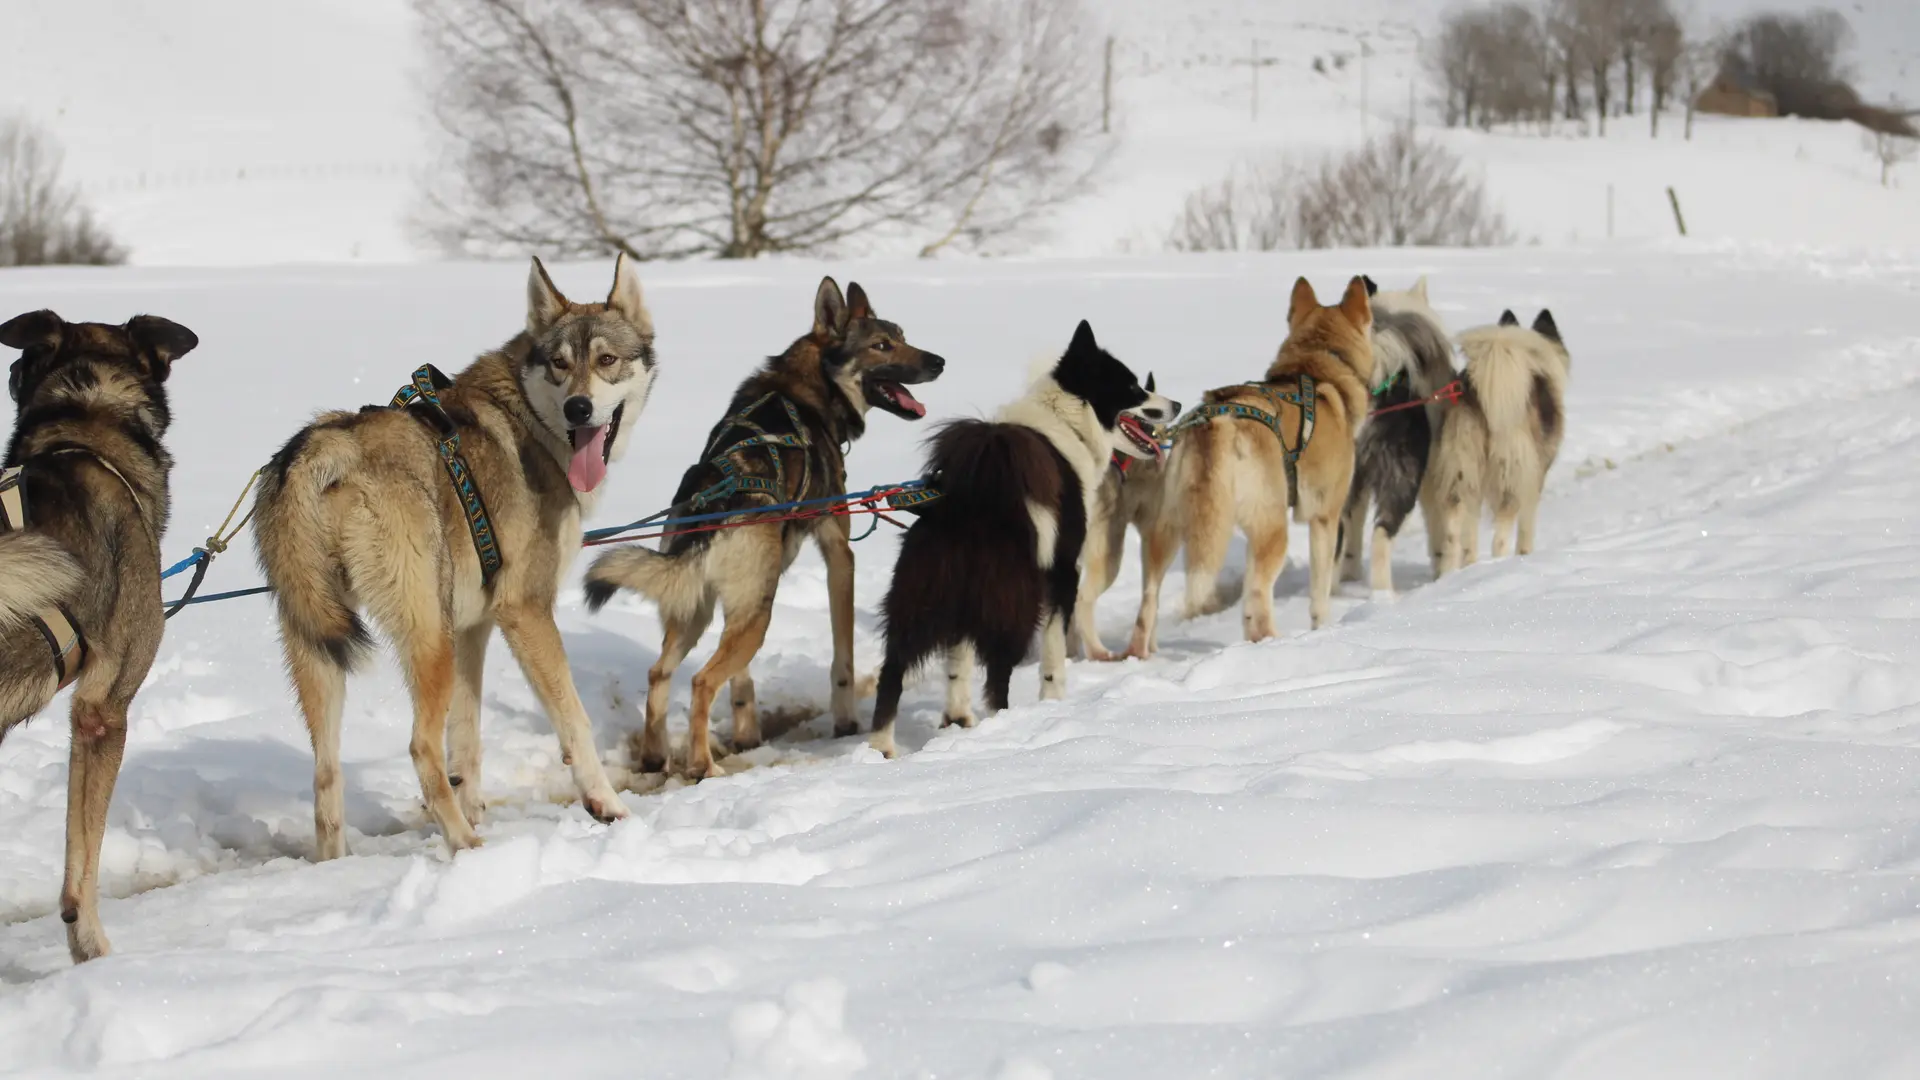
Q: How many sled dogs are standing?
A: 8